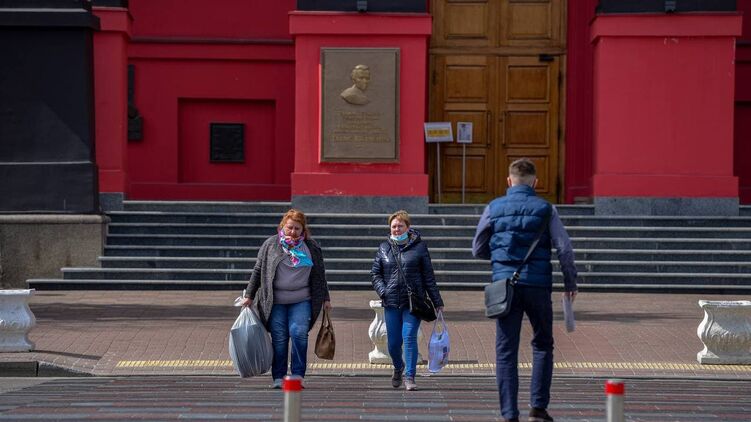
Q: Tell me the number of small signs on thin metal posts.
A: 2